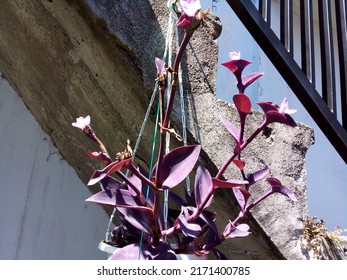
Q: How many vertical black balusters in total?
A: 5